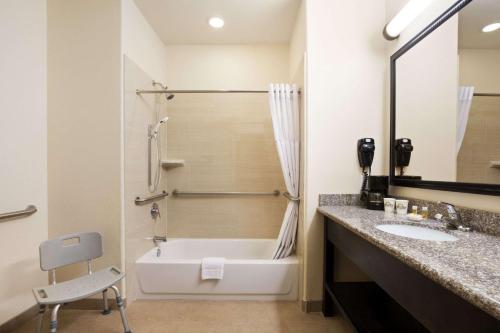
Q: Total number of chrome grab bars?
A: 4